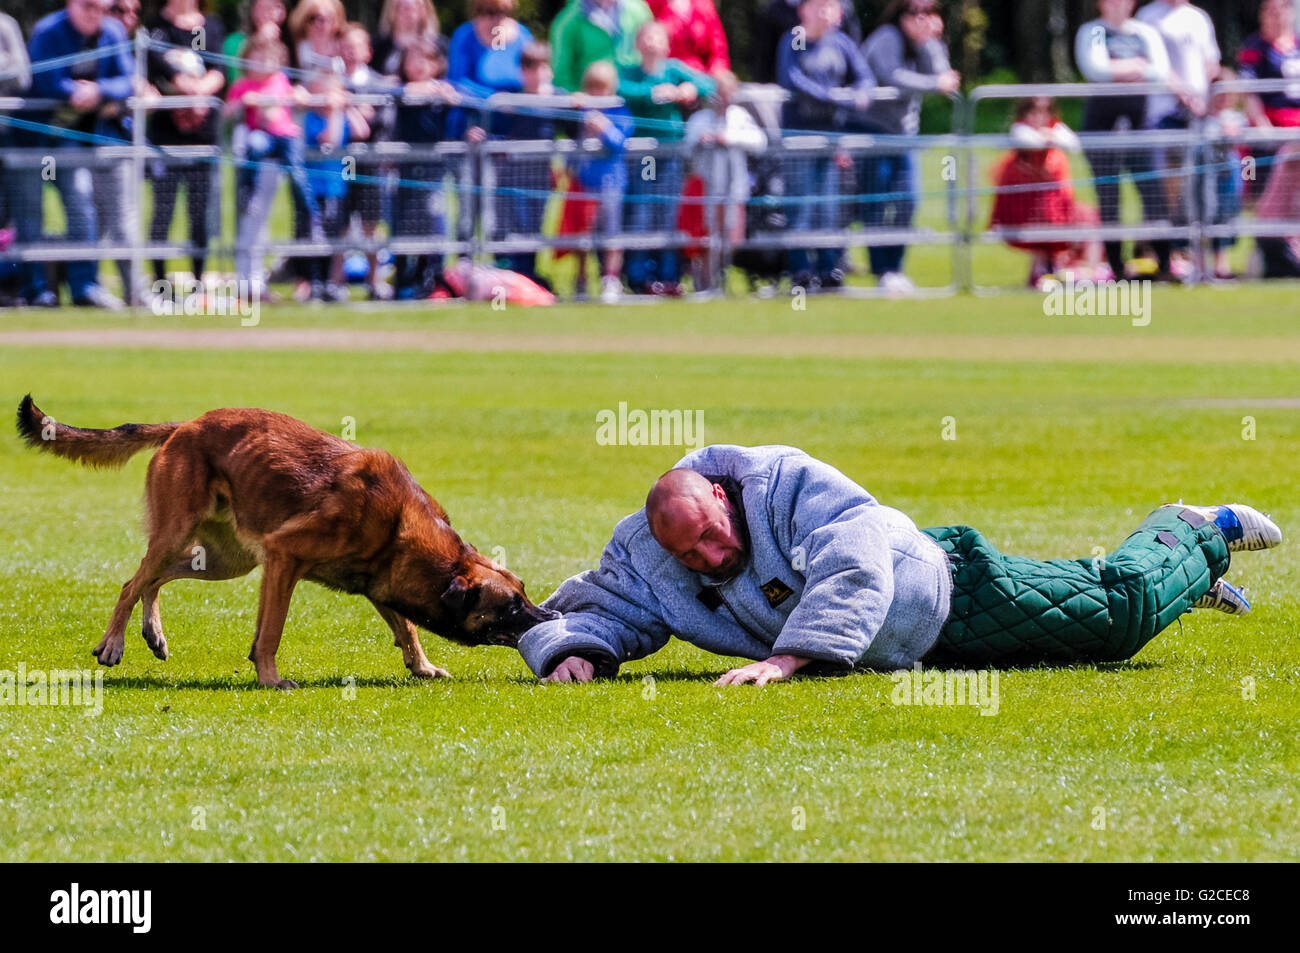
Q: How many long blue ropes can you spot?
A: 2